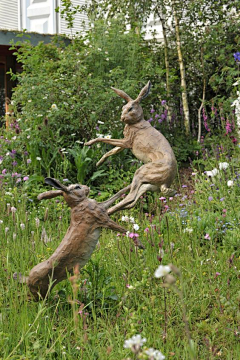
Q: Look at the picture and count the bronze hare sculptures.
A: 2